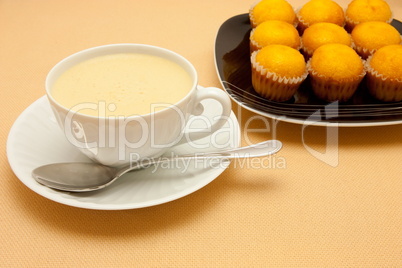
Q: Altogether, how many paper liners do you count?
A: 9